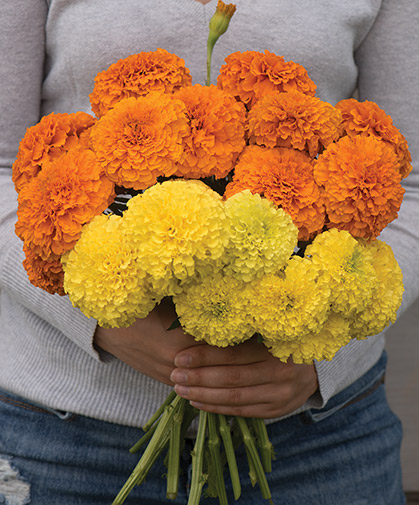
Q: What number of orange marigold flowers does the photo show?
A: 11